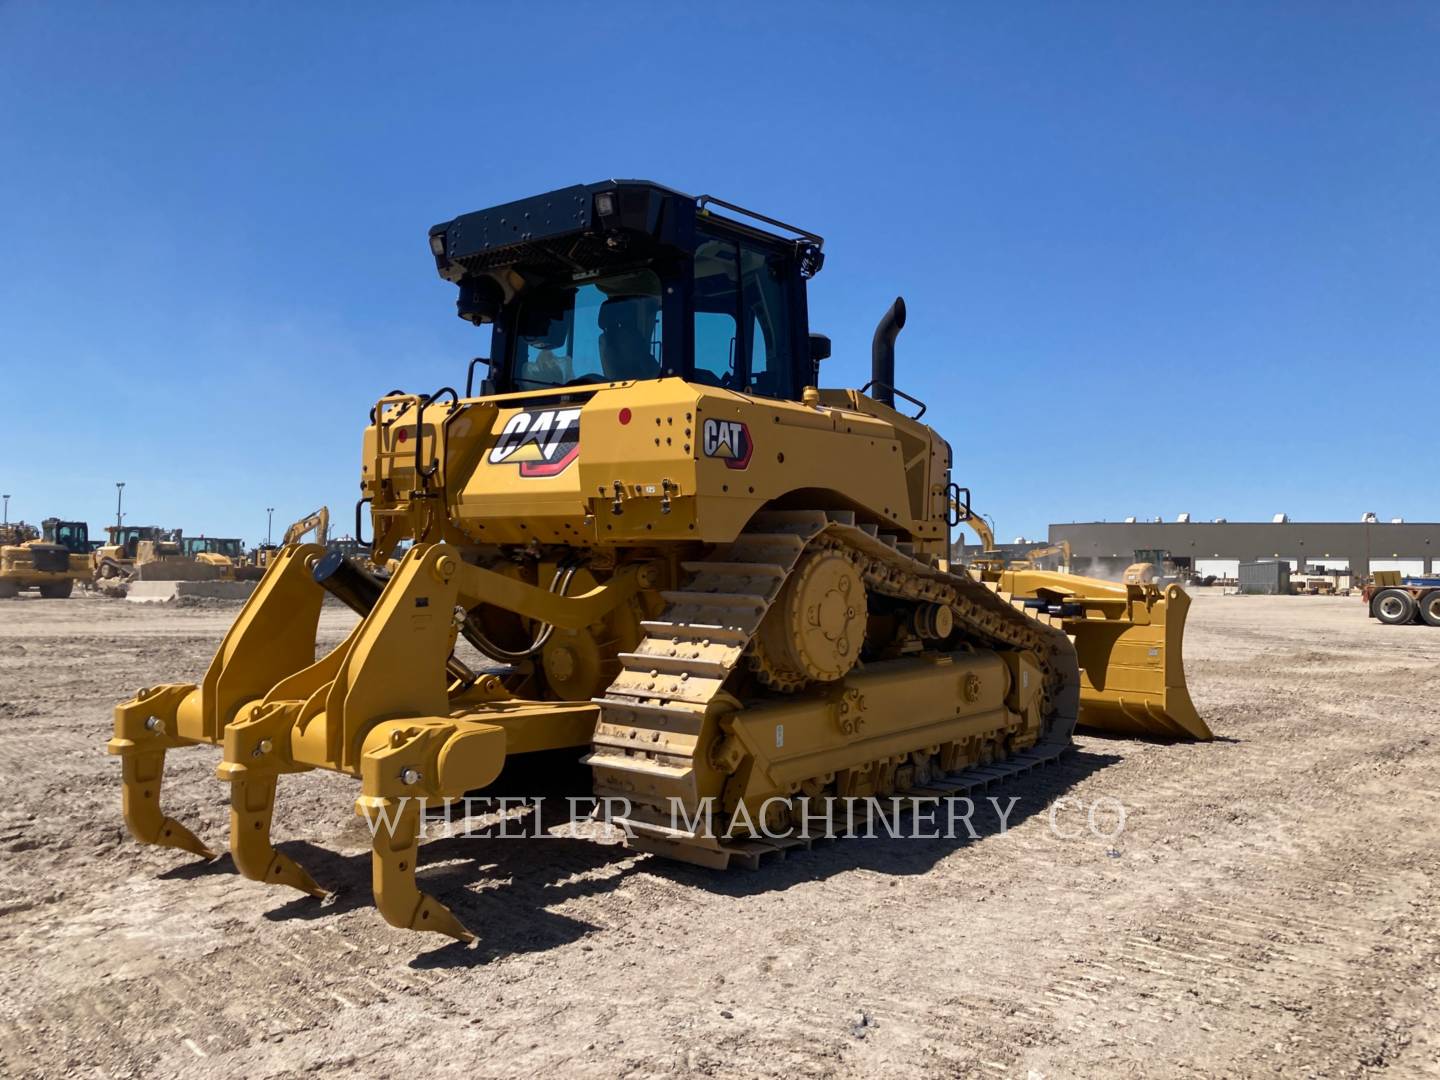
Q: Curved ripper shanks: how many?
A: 3